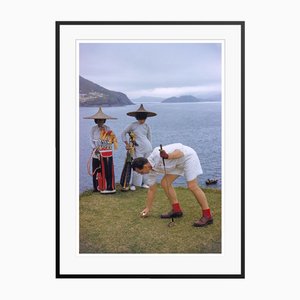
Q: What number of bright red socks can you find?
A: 2